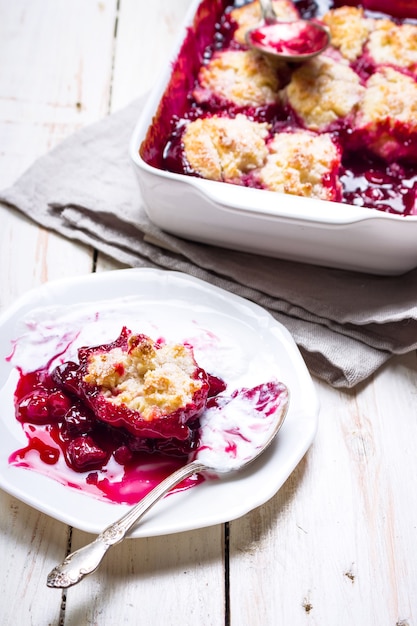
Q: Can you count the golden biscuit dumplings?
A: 9